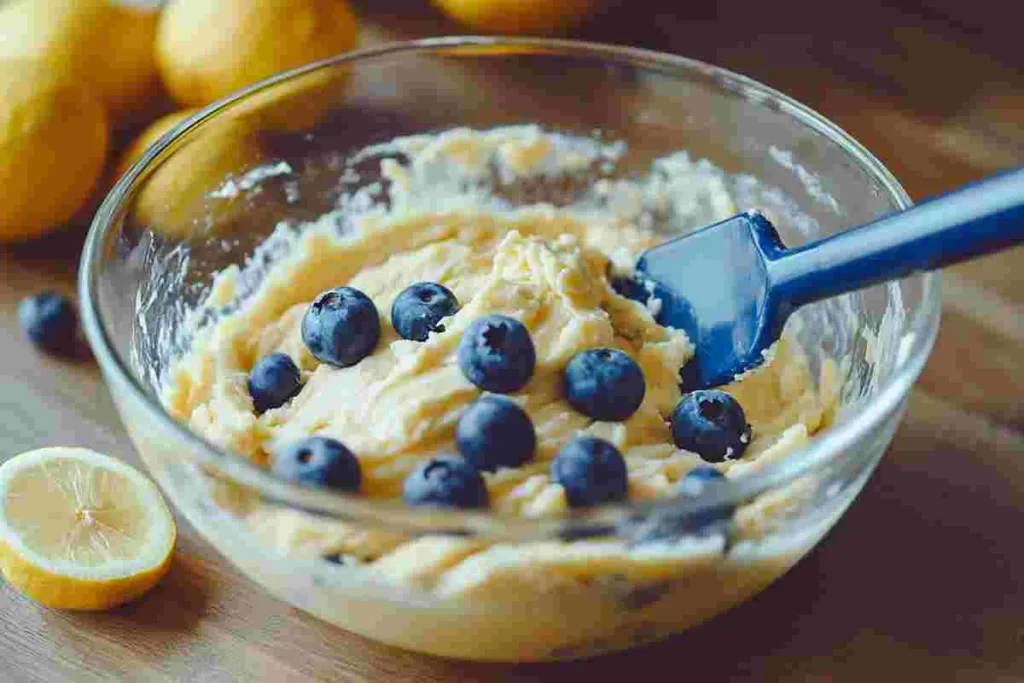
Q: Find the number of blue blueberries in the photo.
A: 12